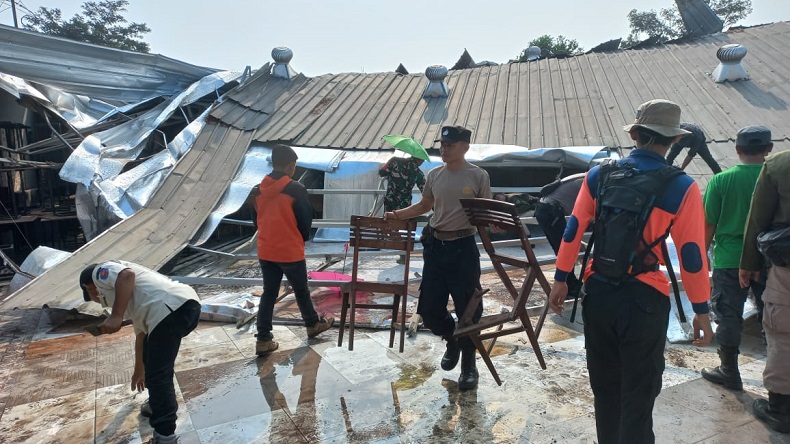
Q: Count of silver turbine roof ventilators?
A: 4